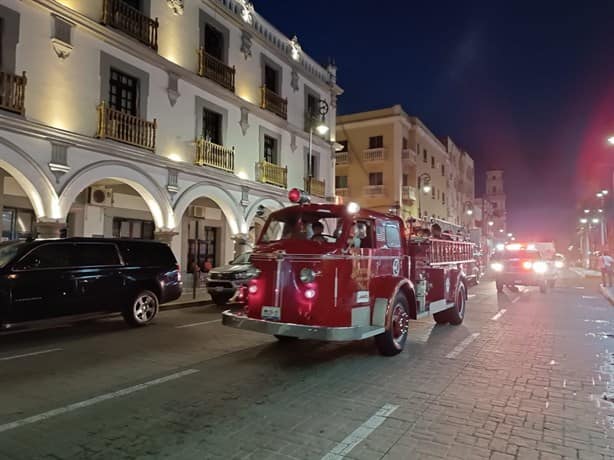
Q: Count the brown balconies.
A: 8